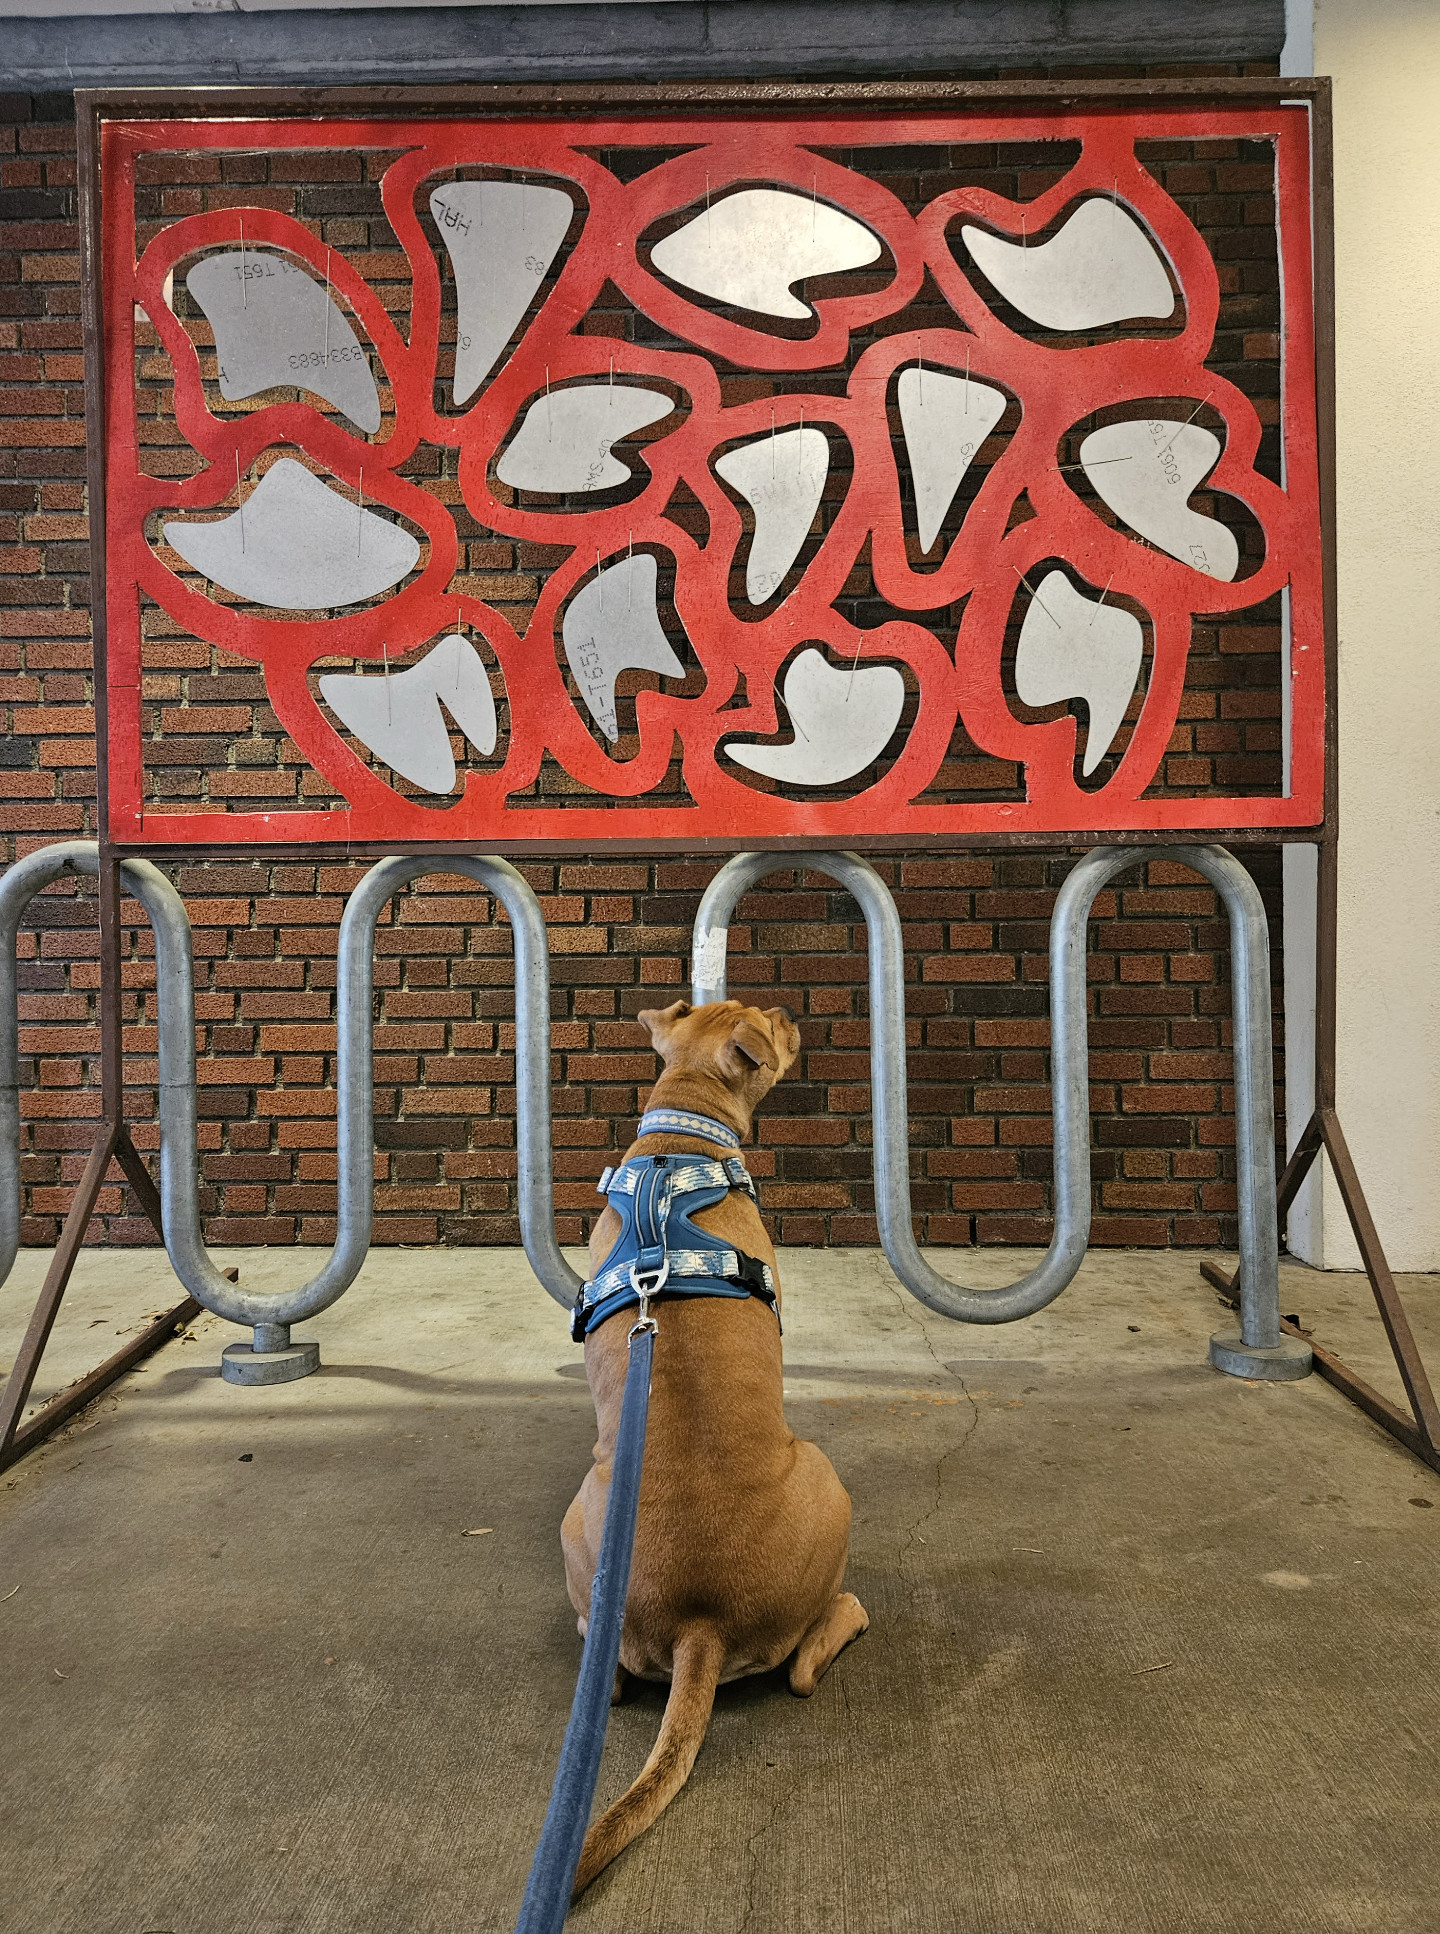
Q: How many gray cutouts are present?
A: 13